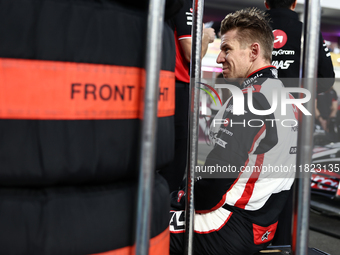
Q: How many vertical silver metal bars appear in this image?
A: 3